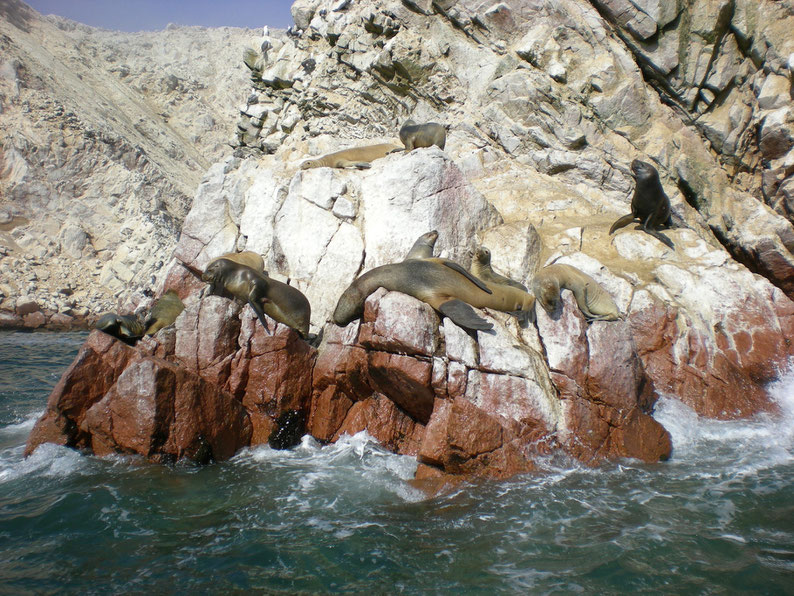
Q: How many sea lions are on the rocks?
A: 11